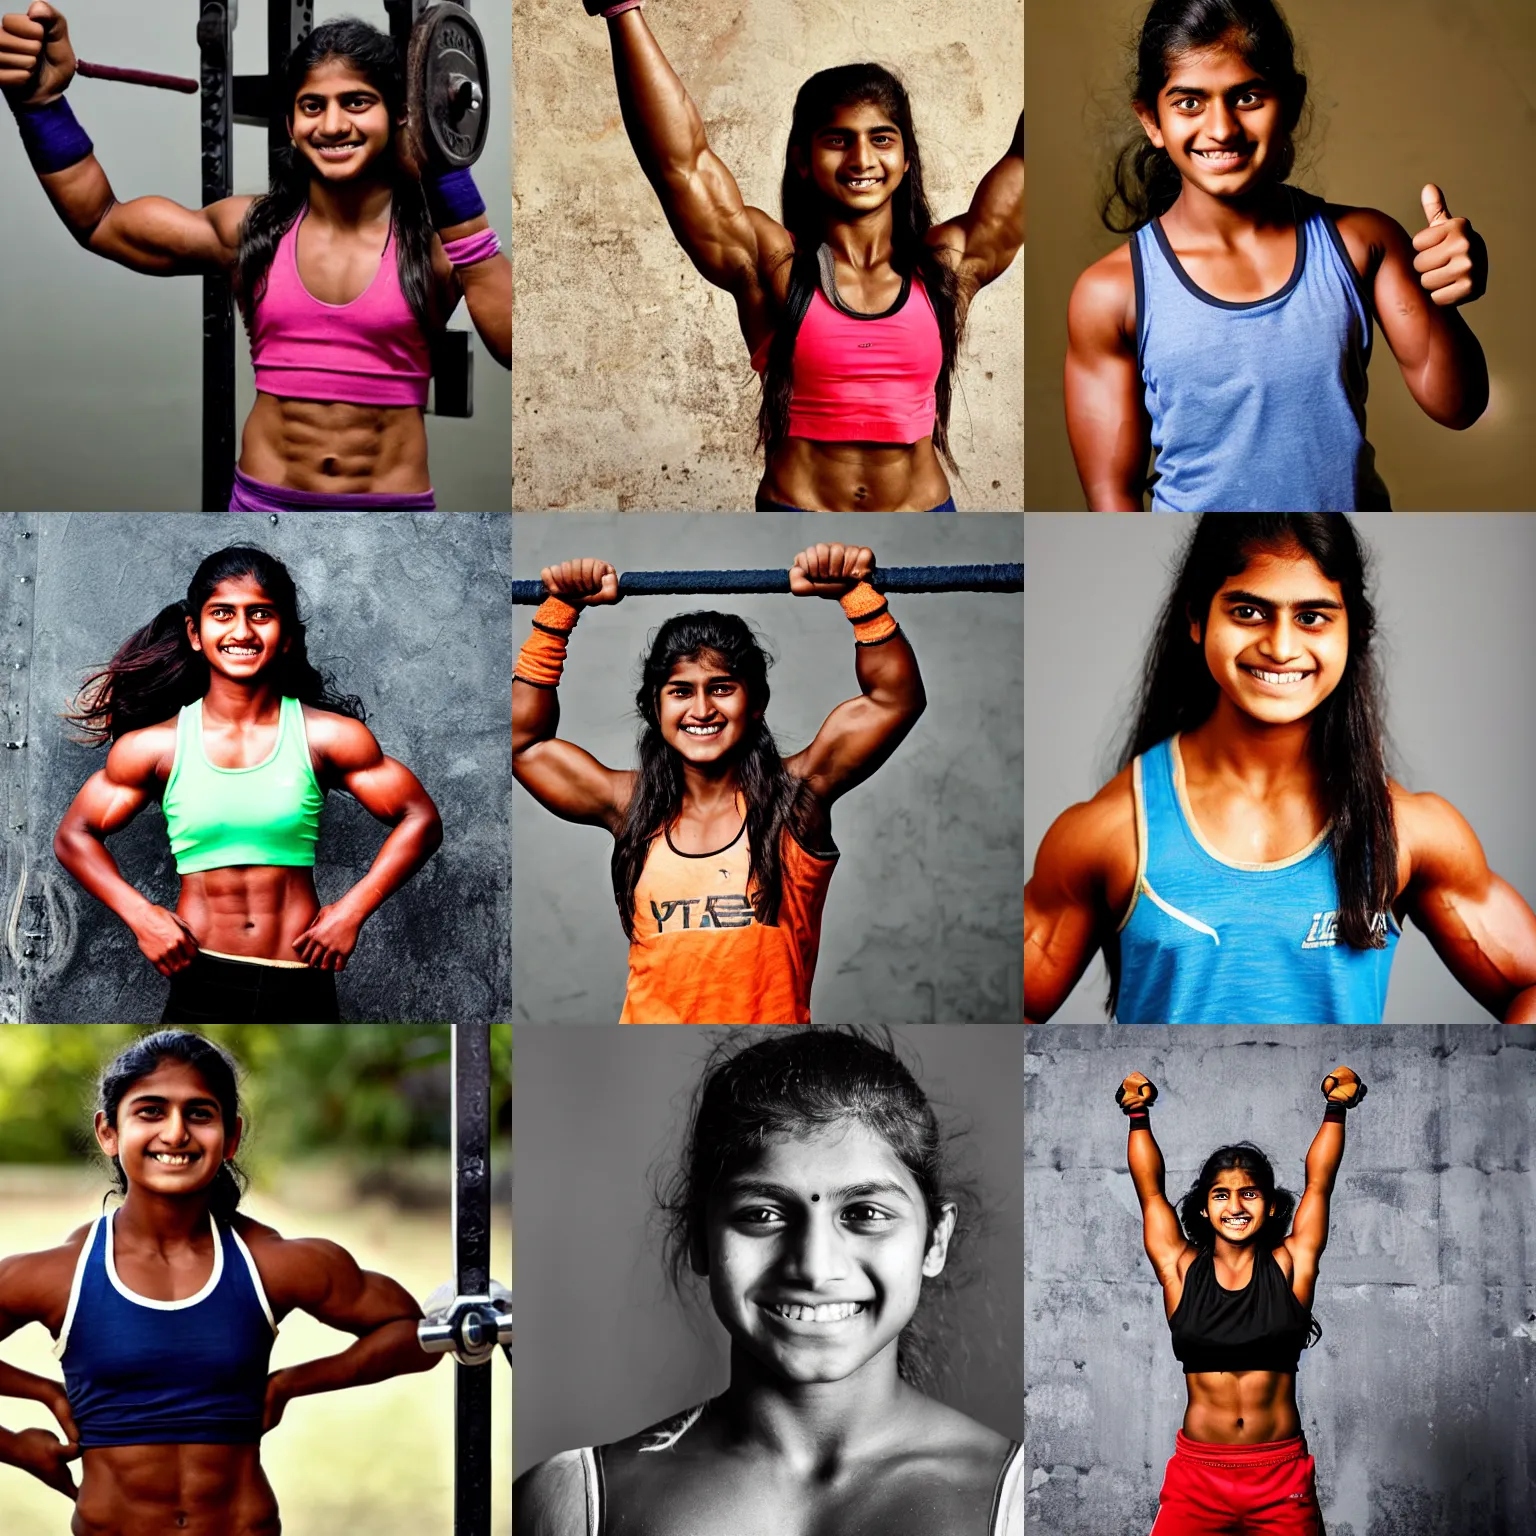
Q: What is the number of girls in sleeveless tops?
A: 9